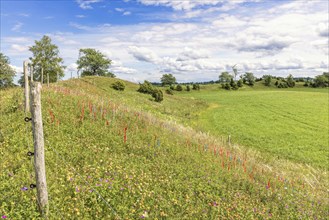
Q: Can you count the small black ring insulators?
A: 3